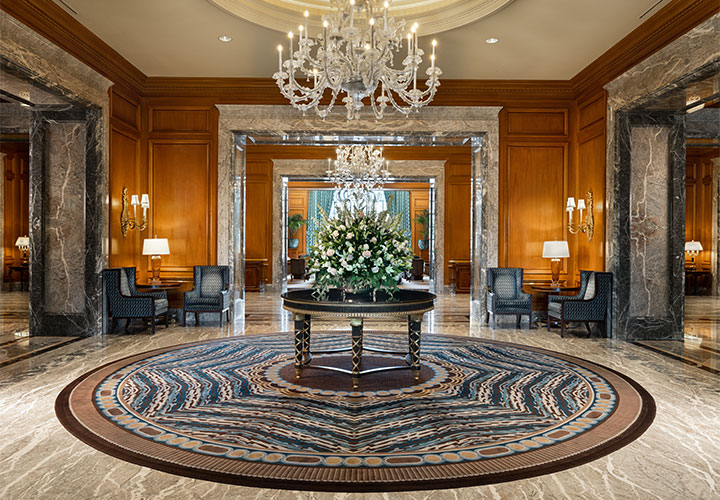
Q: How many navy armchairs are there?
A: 4